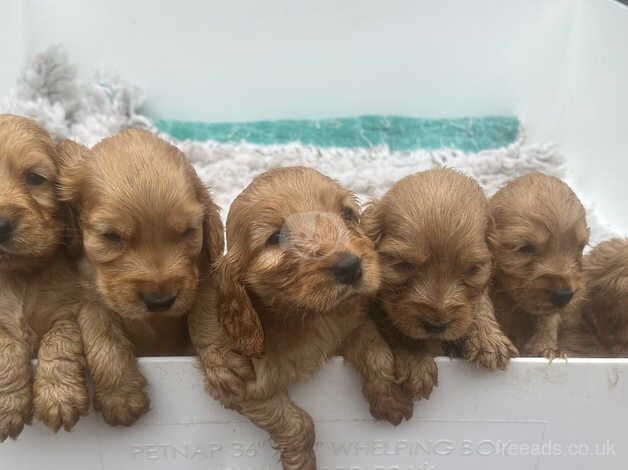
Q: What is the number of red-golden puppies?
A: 6